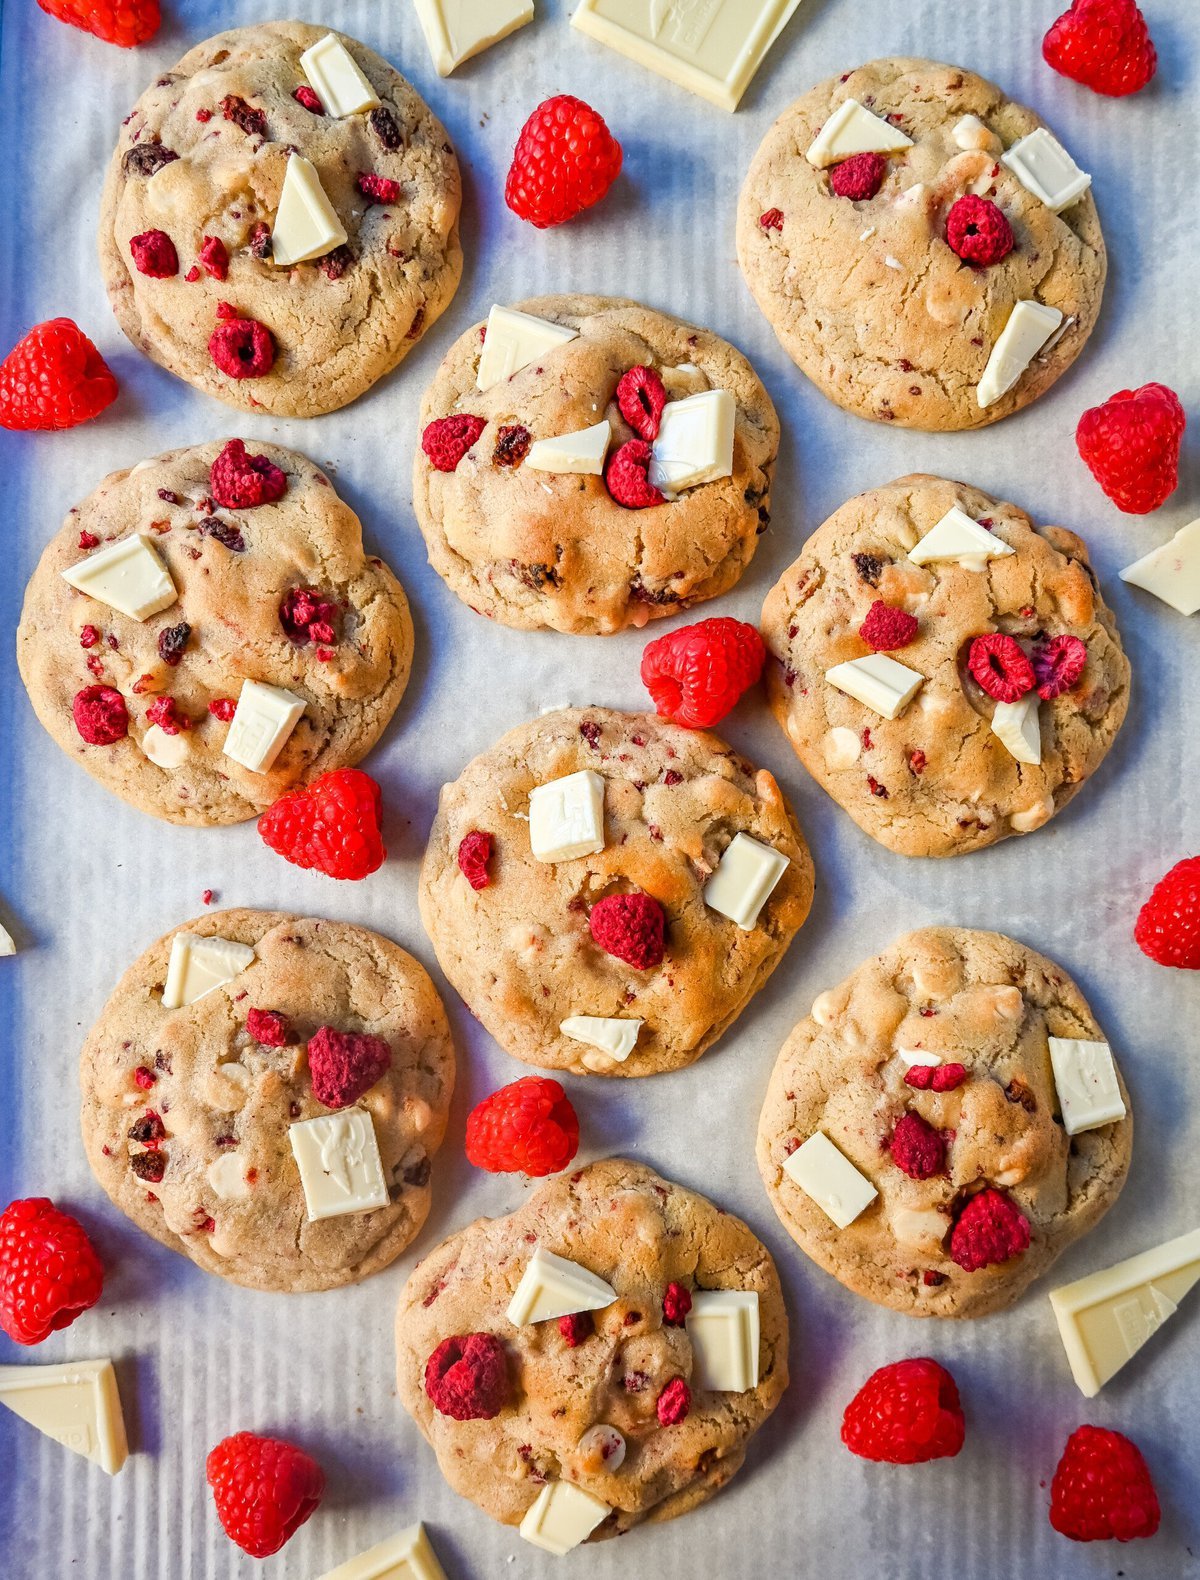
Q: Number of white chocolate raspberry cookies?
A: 9